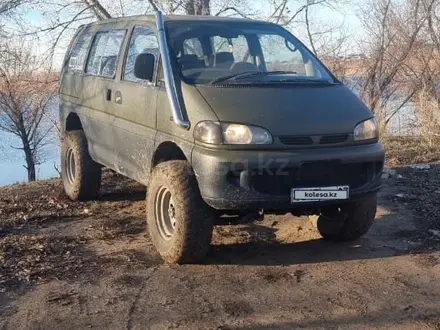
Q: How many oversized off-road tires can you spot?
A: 3